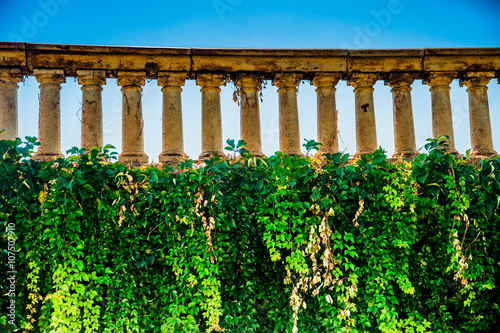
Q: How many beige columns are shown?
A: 13